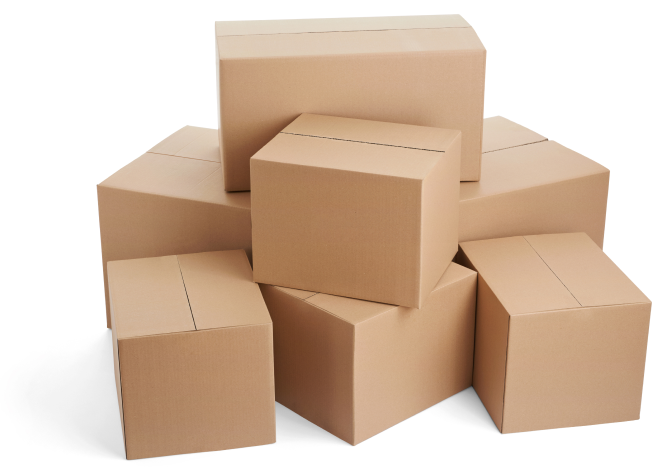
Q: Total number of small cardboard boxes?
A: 4